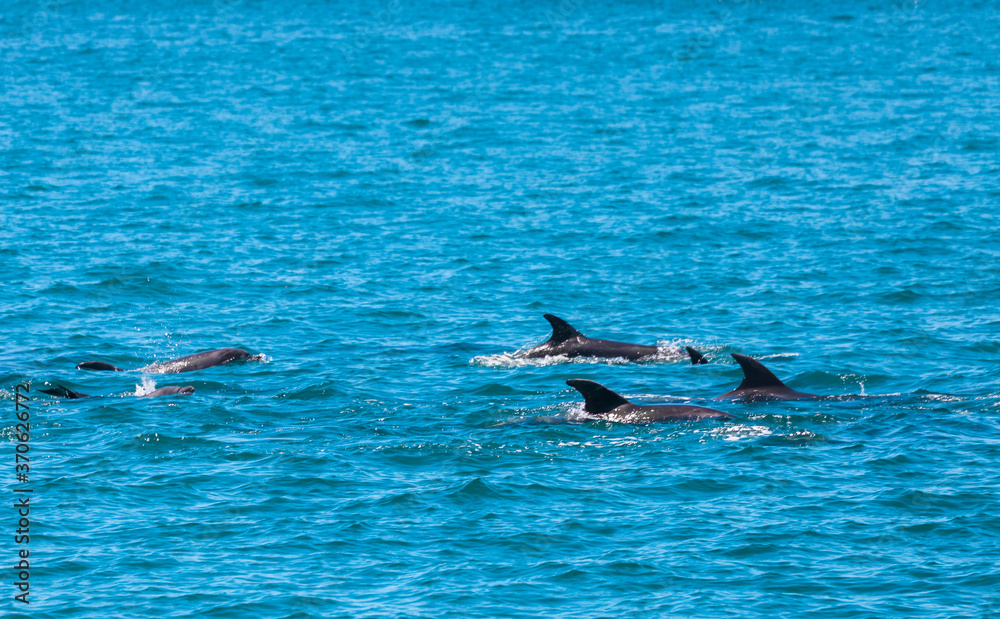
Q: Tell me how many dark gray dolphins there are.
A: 6